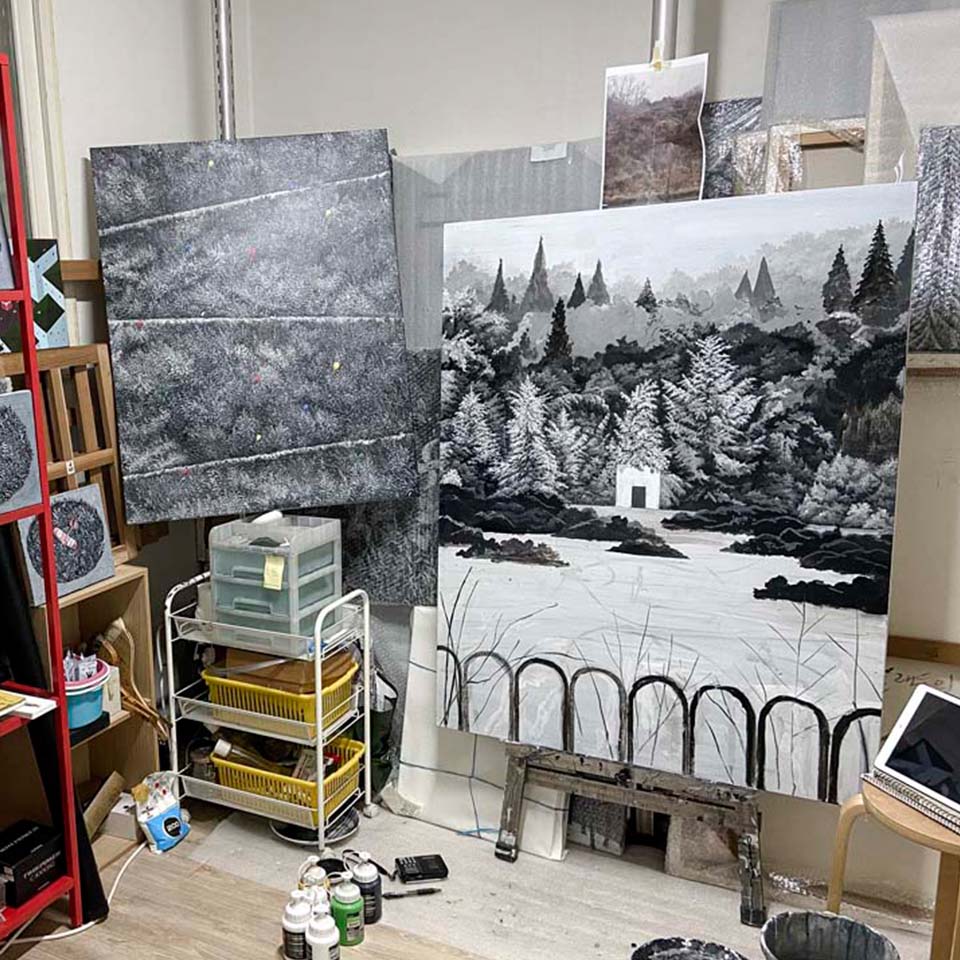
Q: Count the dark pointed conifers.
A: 11